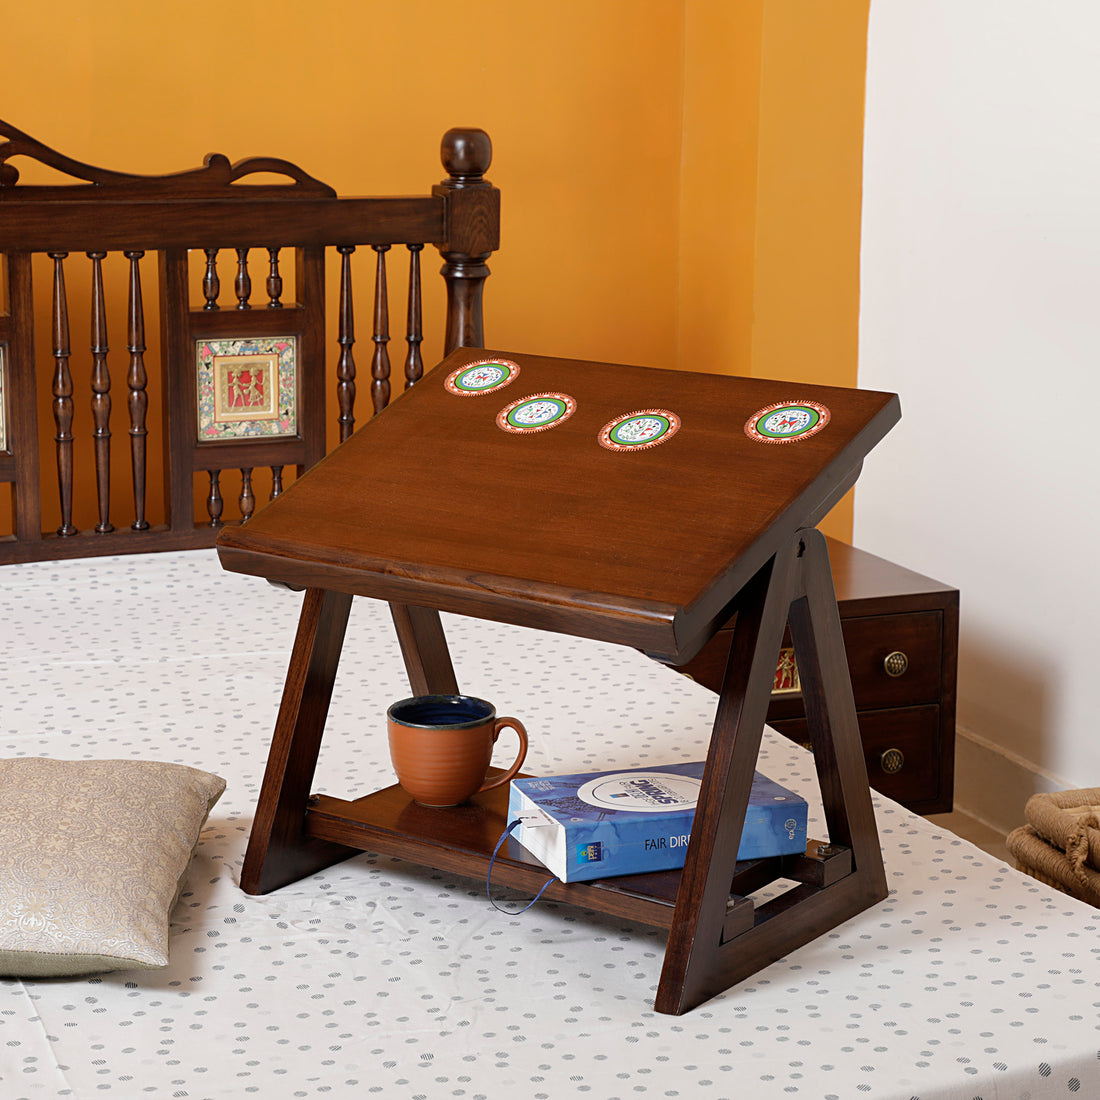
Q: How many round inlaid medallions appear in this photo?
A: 4